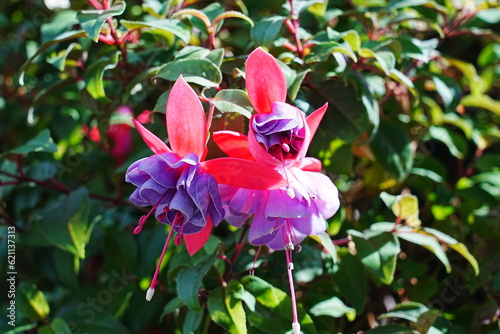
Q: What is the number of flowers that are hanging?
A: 3